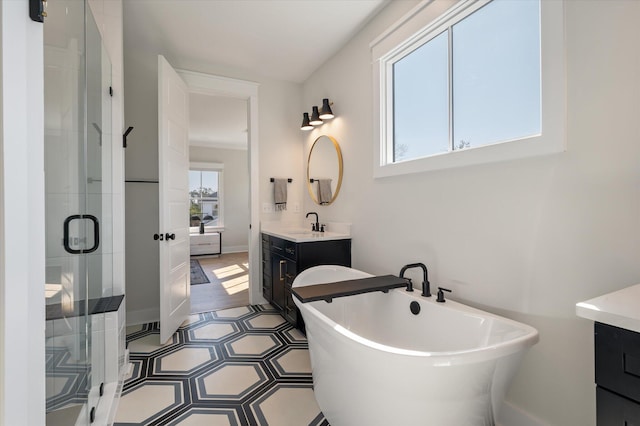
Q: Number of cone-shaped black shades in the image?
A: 3